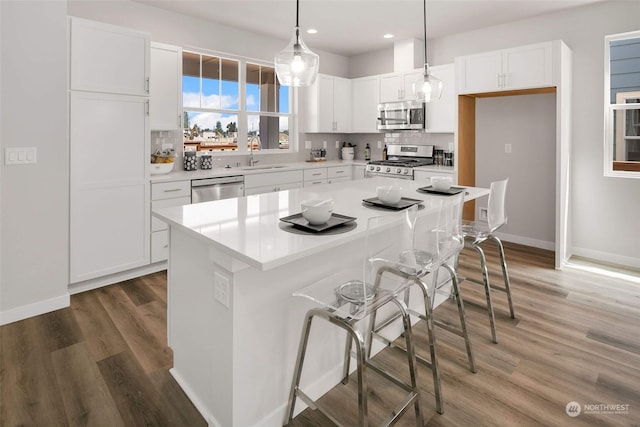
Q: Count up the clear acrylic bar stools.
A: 3